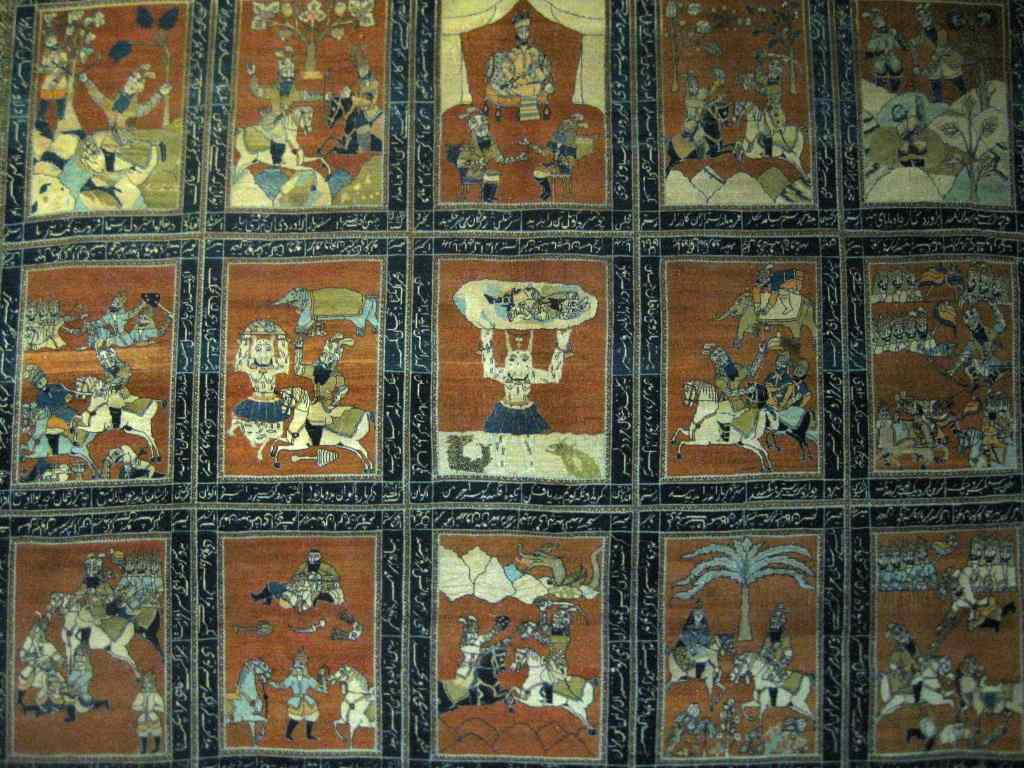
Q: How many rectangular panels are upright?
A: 15